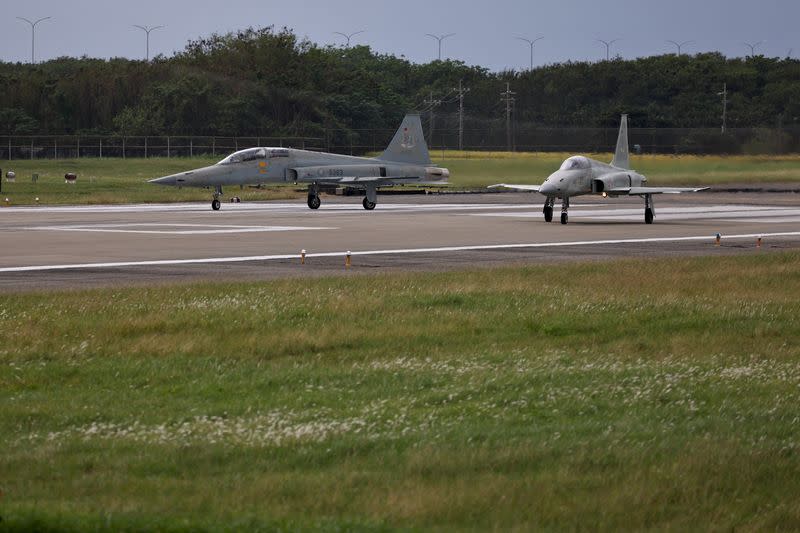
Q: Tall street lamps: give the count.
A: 8